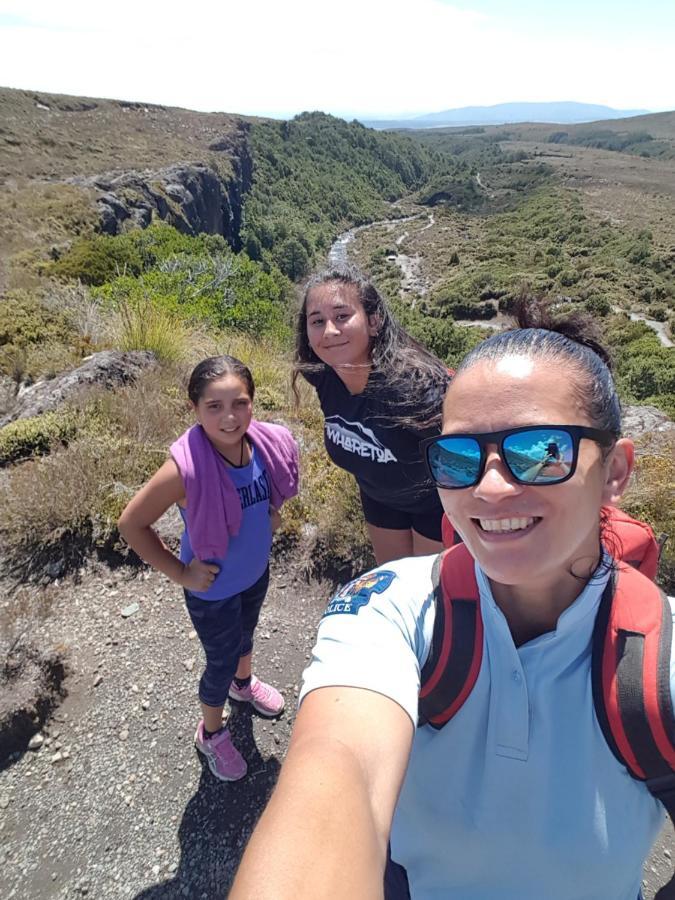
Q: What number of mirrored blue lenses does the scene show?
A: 2